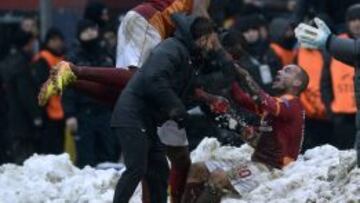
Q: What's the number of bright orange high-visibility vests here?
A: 4